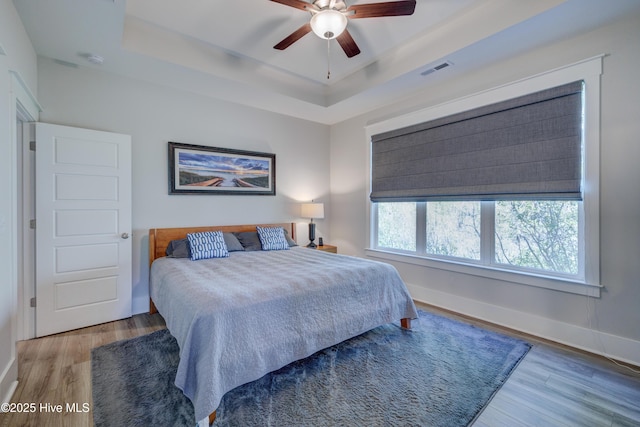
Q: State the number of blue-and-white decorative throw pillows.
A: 2